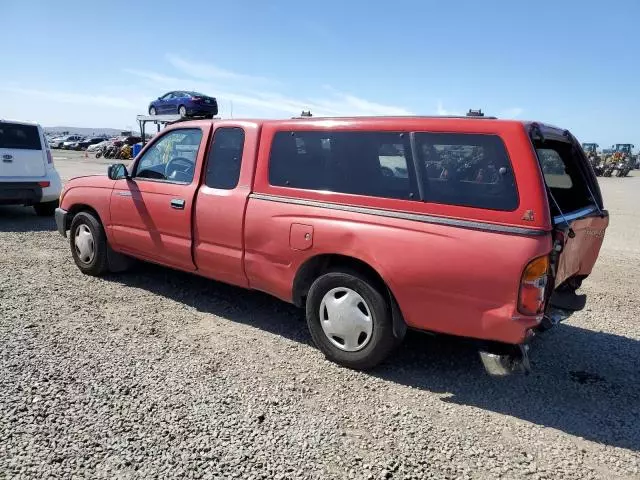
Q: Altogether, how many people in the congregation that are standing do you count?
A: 0